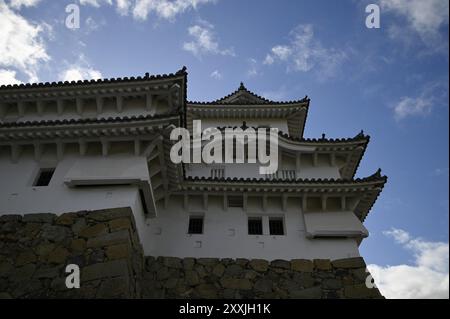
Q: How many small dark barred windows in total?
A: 4